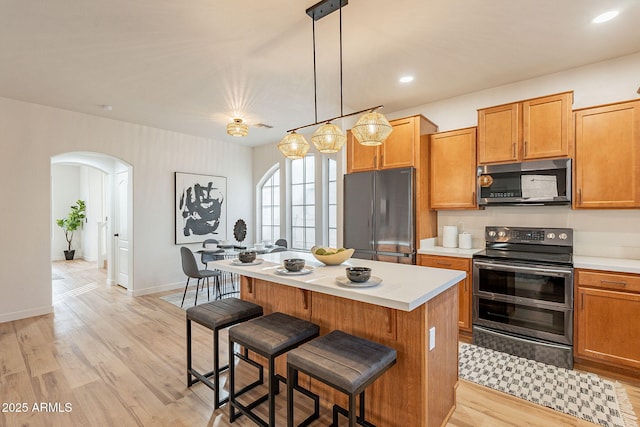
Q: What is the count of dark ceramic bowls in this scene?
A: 3